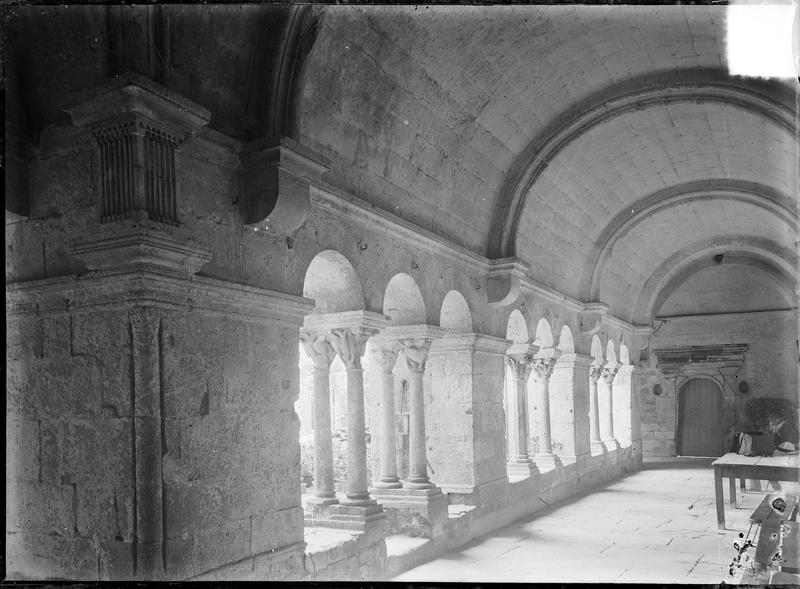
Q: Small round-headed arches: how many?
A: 9